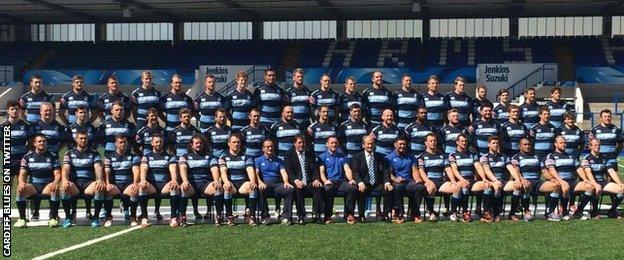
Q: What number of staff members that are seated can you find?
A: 5